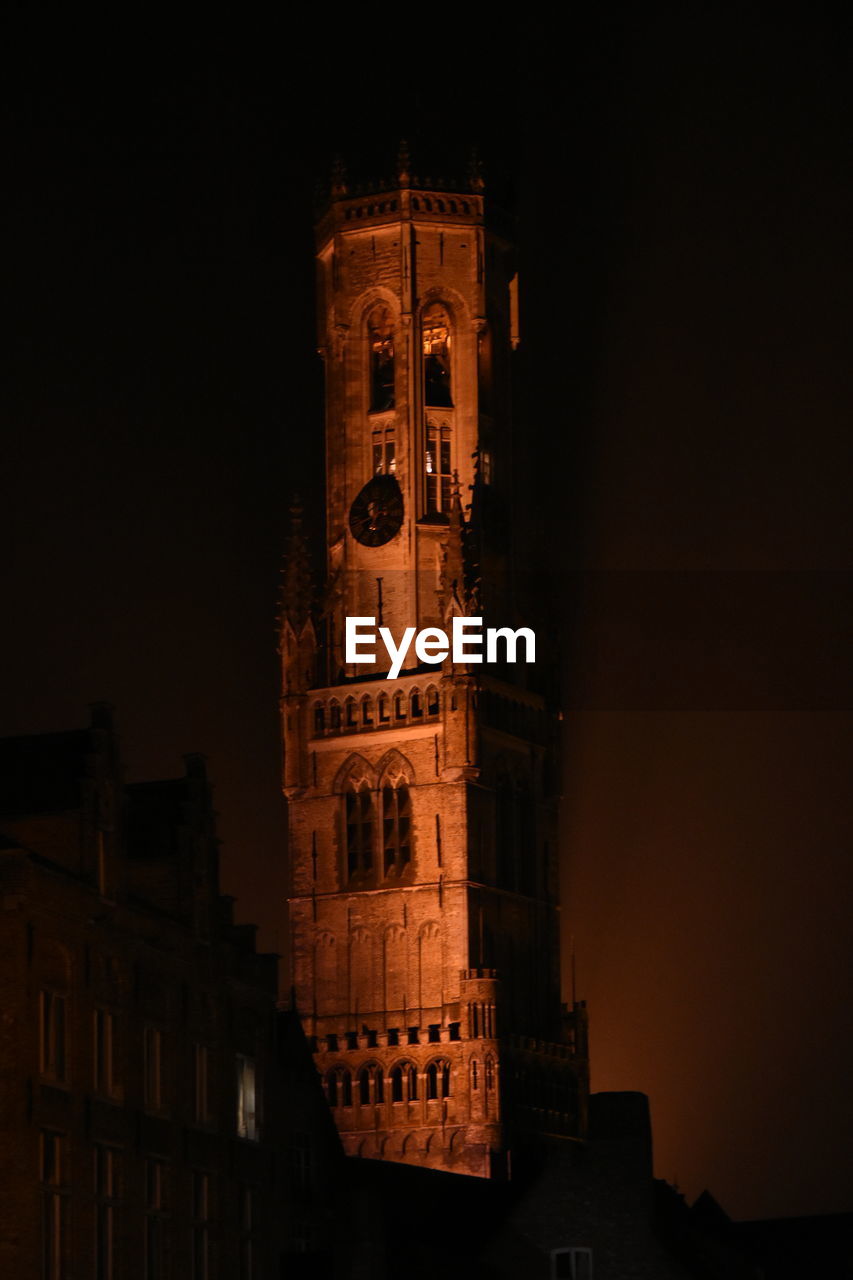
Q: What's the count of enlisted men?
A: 0